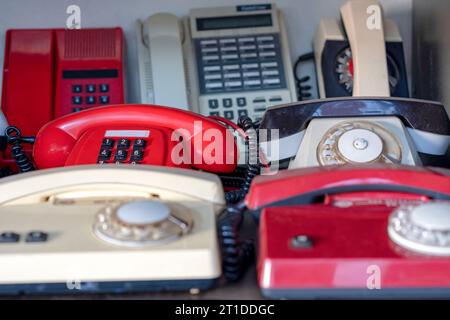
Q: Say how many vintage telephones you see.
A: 7